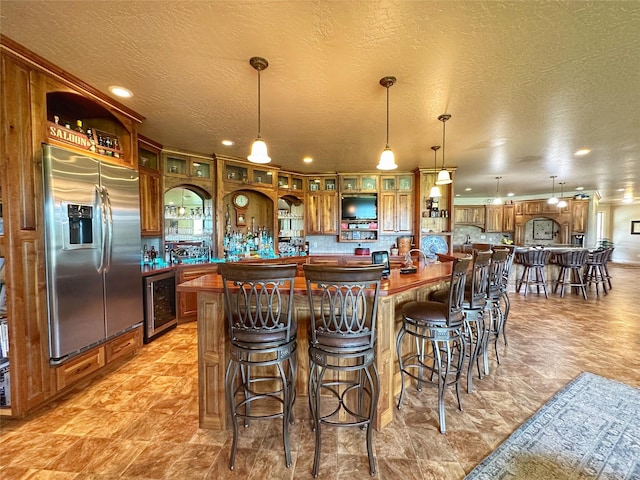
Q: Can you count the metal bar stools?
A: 6